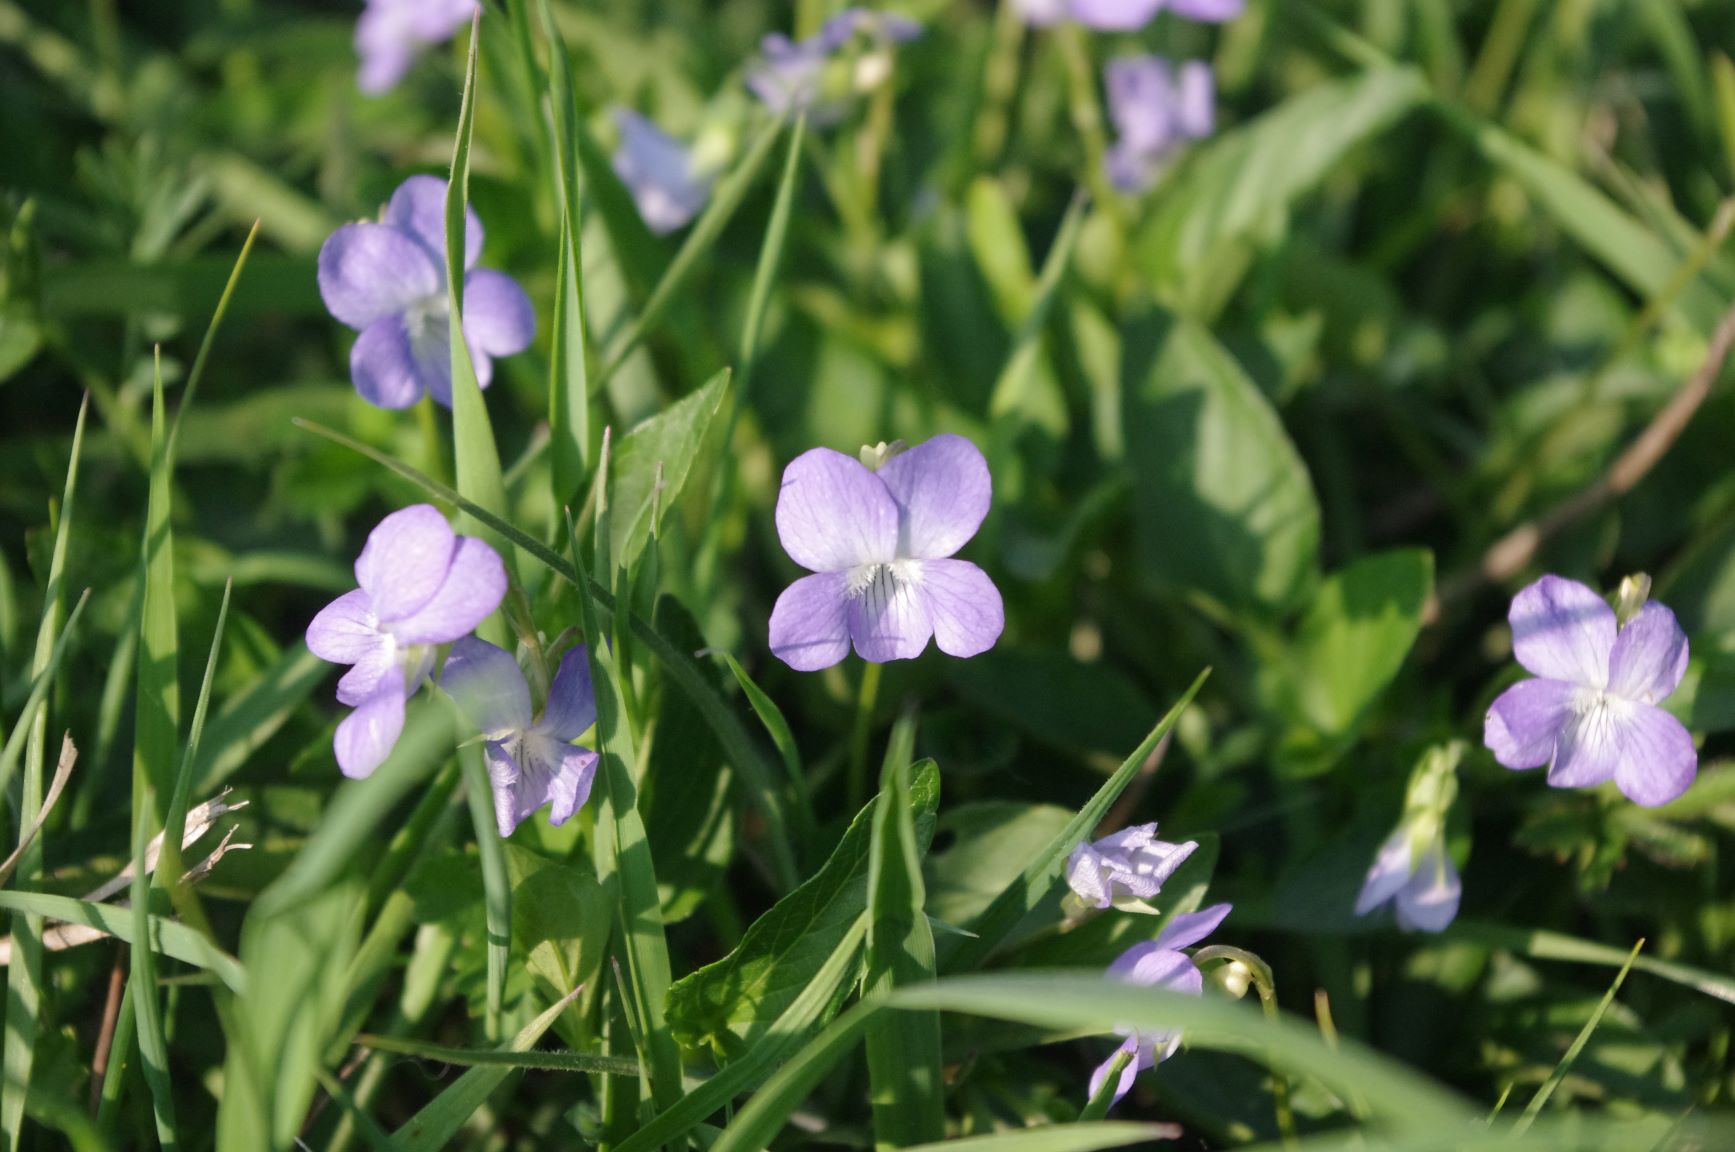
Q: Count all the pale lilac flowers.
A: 13